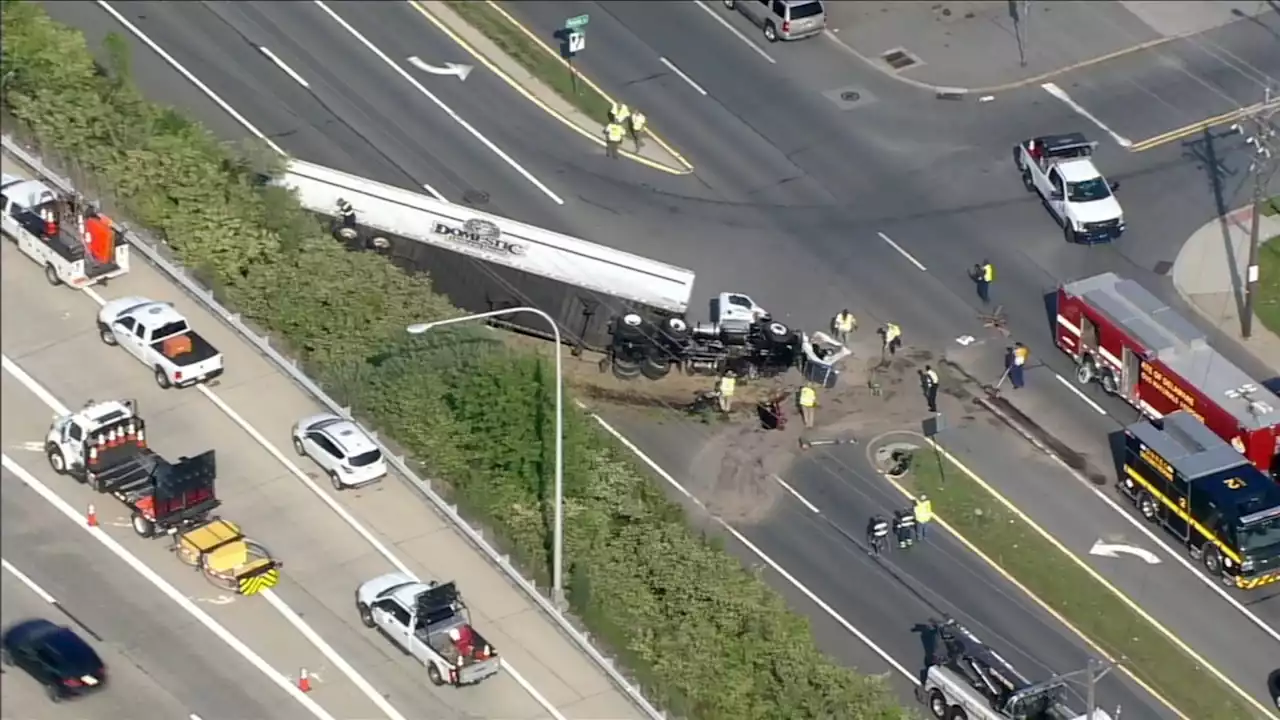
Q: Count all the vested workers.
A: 11